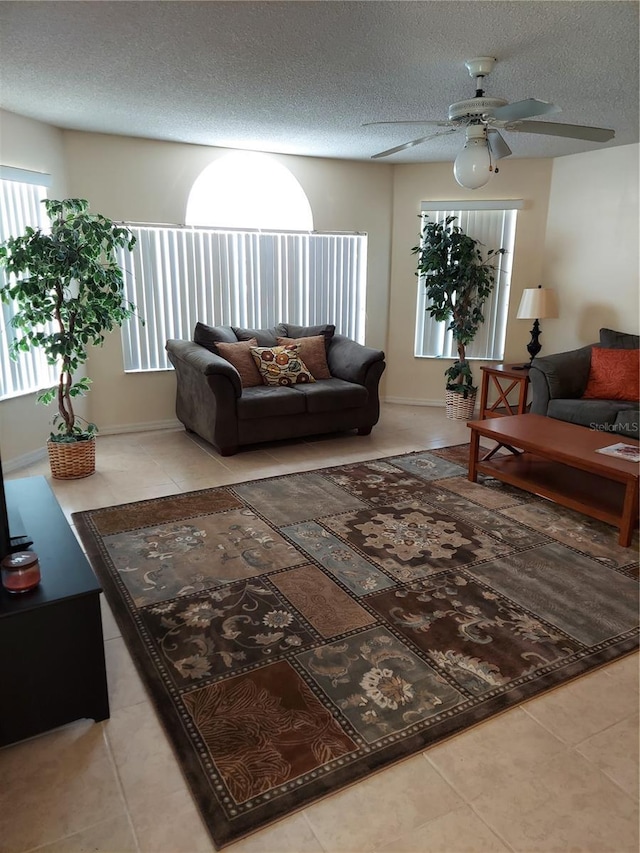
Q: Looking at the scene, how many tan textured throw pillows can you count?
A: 2